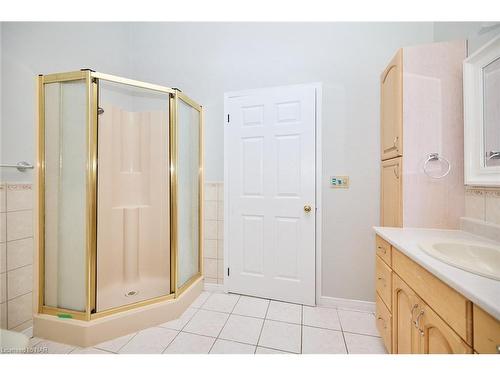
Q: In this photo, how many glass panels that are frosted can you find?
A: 2